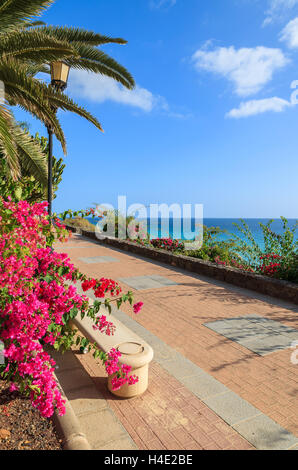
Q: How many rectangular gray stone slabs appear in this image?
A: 3